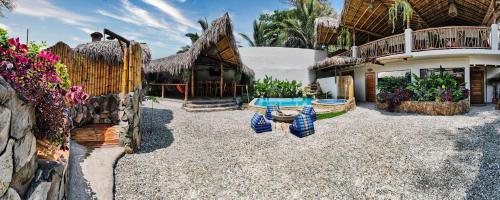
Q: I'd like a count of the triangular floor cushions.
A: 4